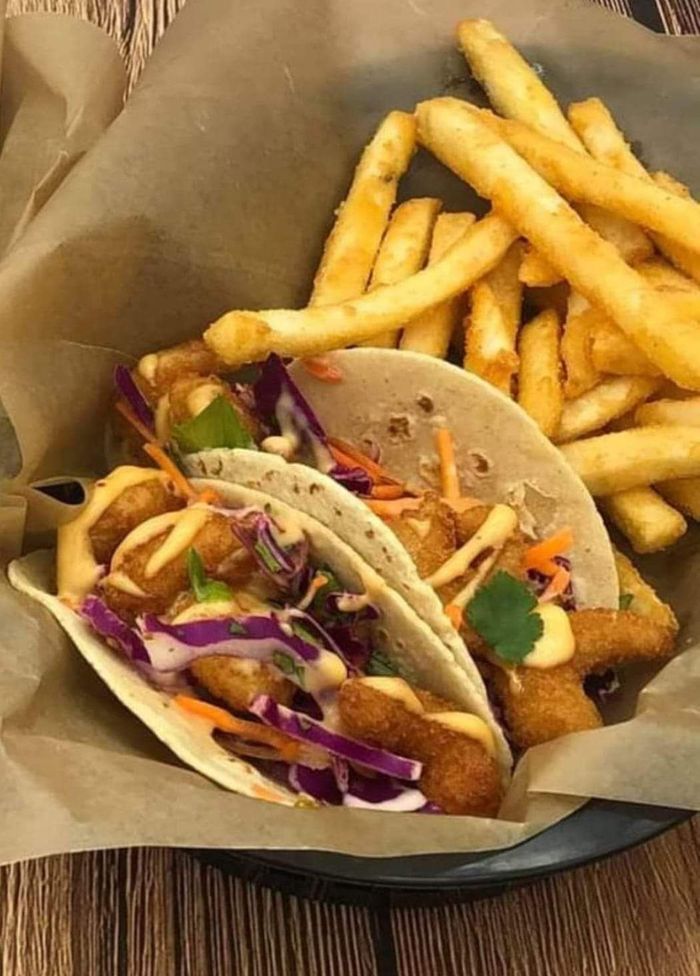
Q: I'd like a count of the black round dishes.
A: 1